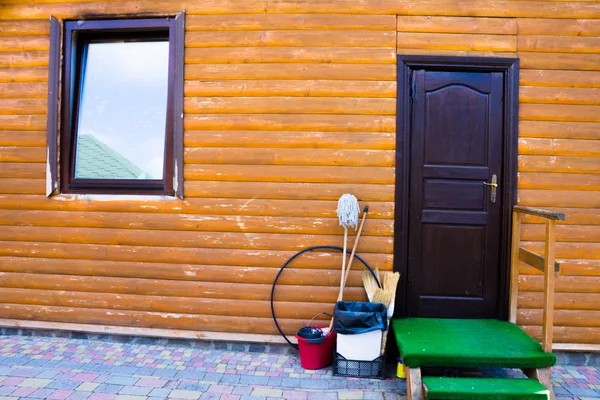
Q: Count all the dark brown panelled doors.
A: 1